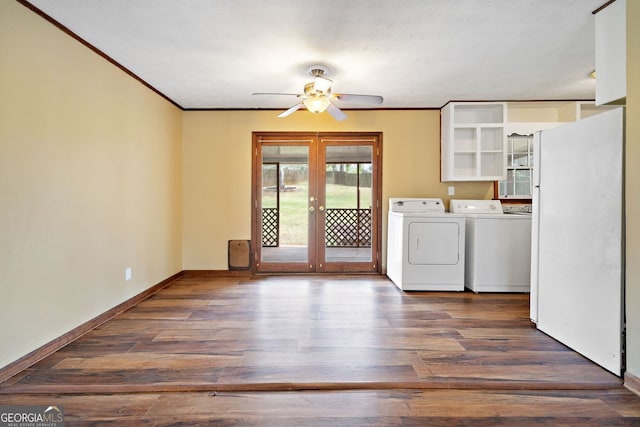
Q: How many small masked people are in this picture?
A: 0